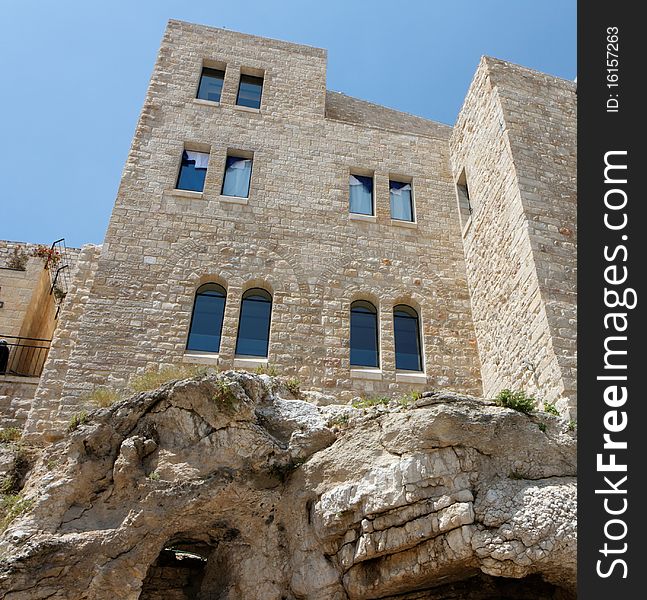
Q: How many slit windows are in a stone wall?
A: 11